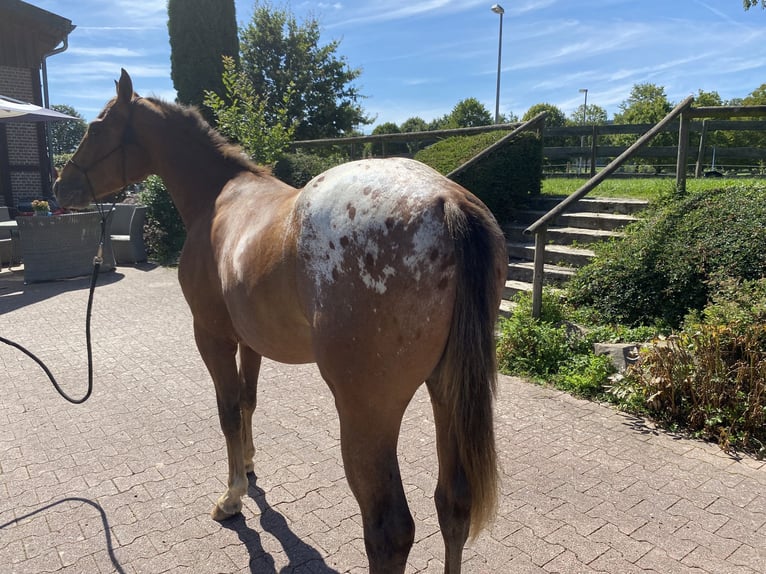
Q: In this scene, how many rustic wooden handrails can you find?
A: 2